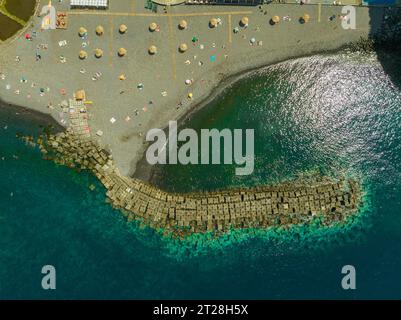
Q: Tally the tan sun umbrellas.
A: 14